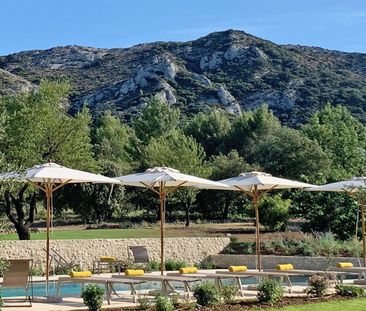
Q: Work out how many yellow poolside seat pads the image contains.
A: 7